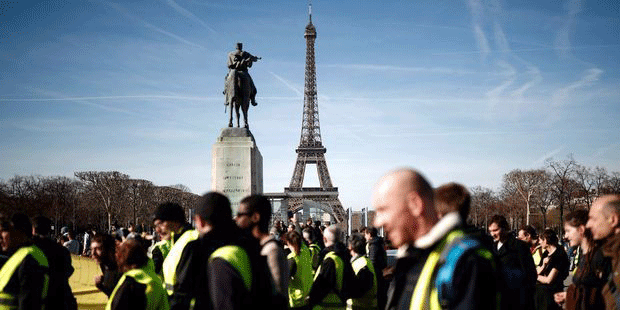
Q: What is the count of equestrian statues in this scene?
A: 1